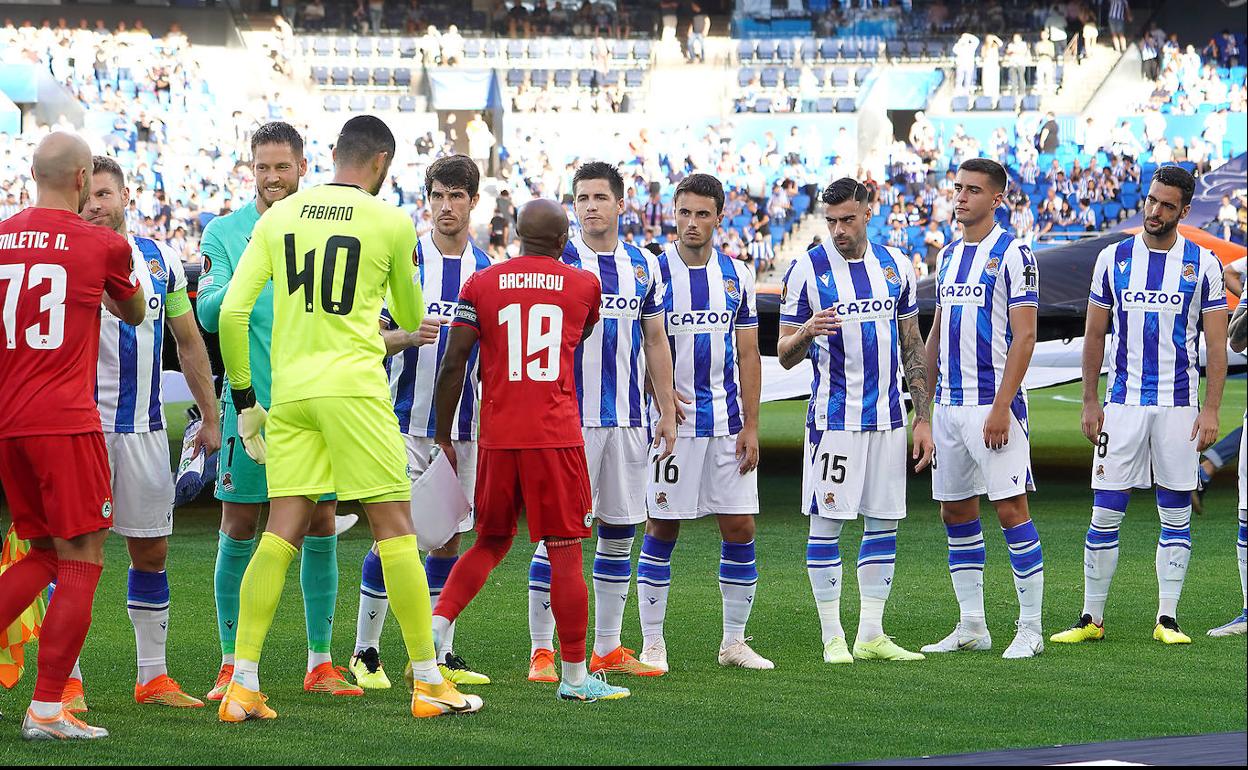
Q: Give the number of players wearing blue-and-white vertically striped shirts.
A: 7